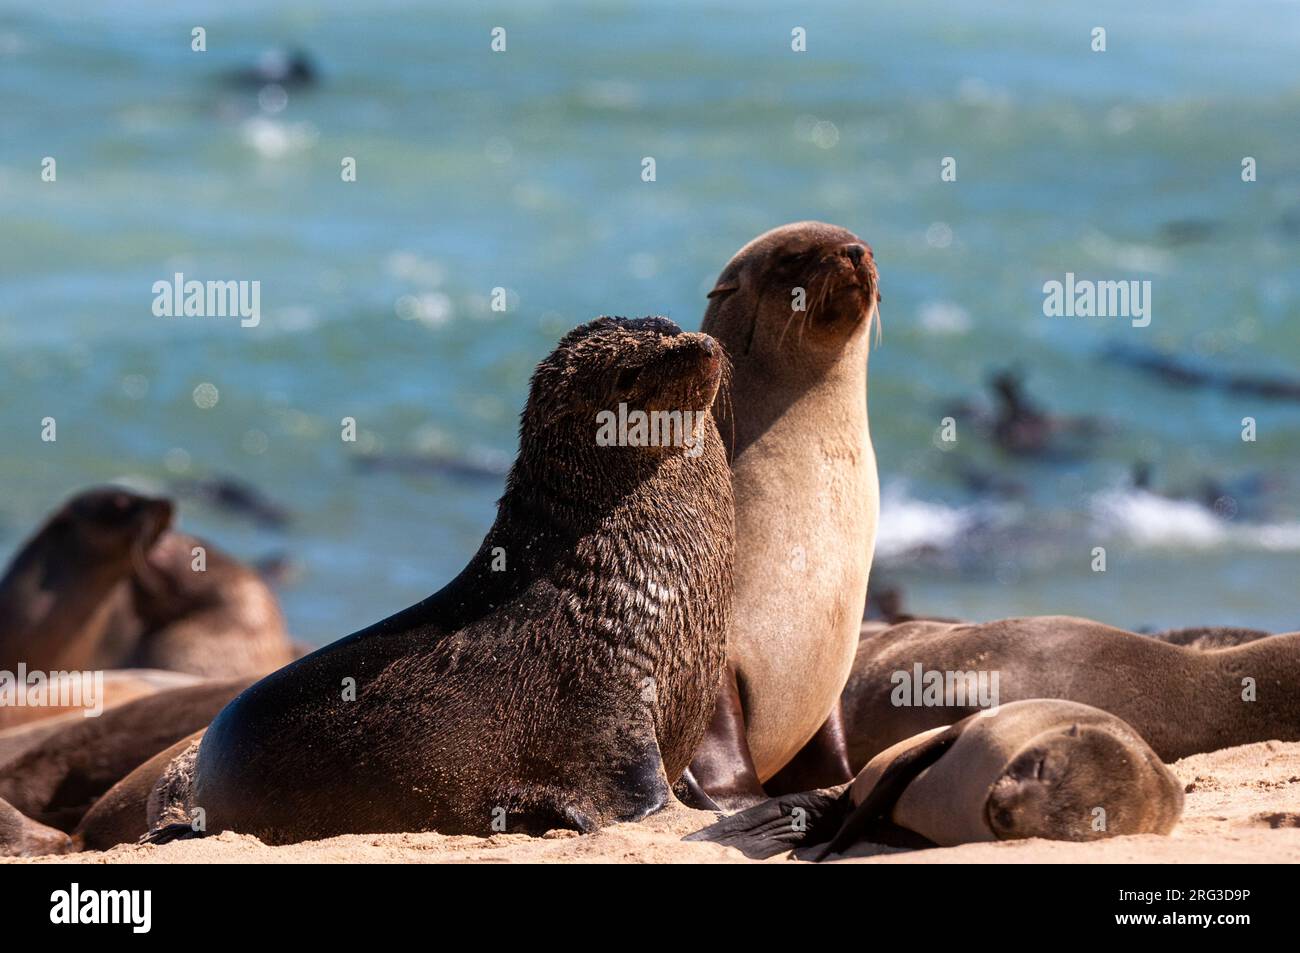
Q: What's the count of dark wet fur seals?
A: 1